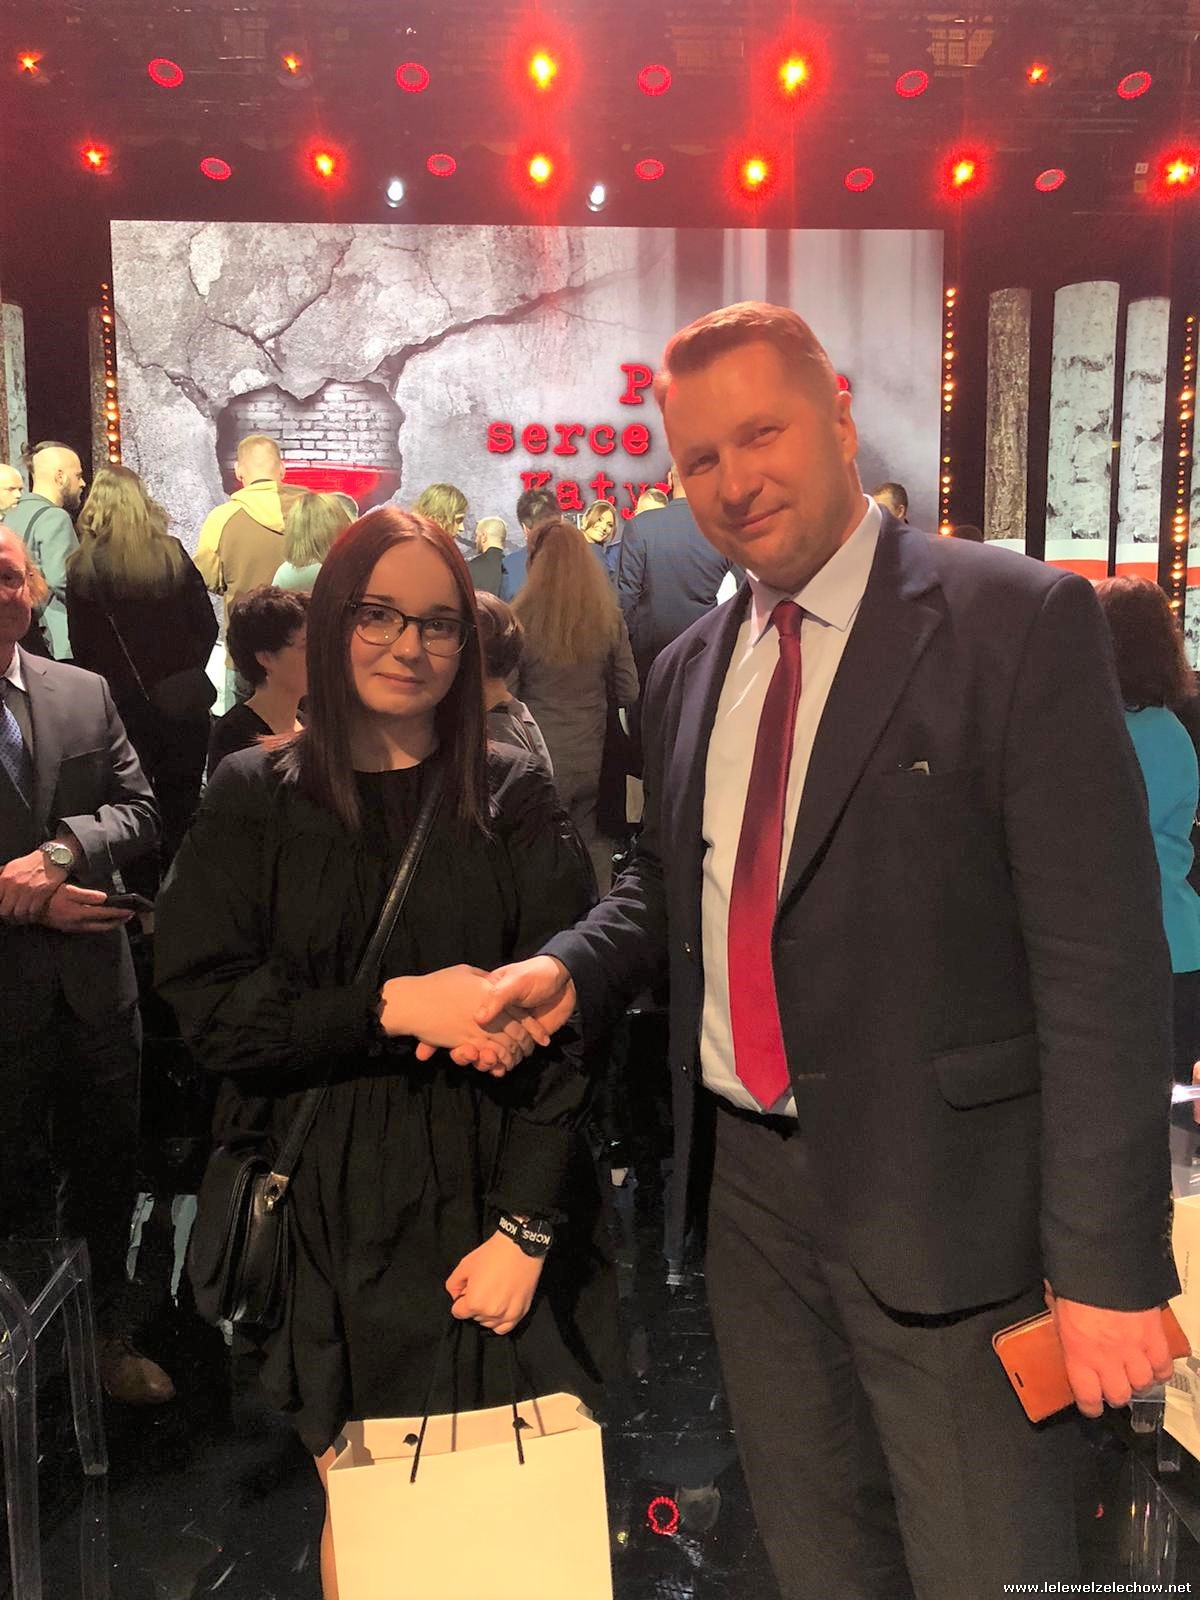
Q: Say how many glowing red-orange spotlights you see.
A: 11